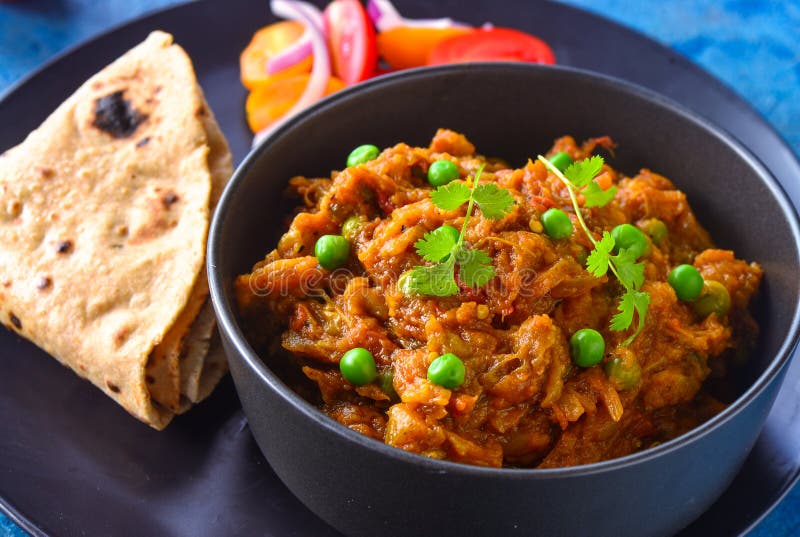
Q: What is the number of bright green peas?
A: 11